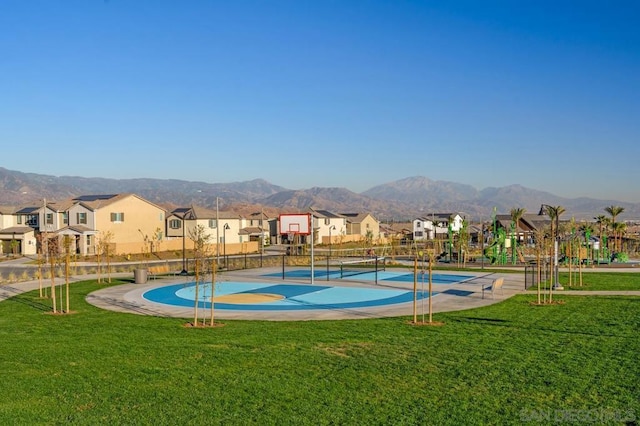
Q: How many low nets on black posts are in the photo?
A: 1